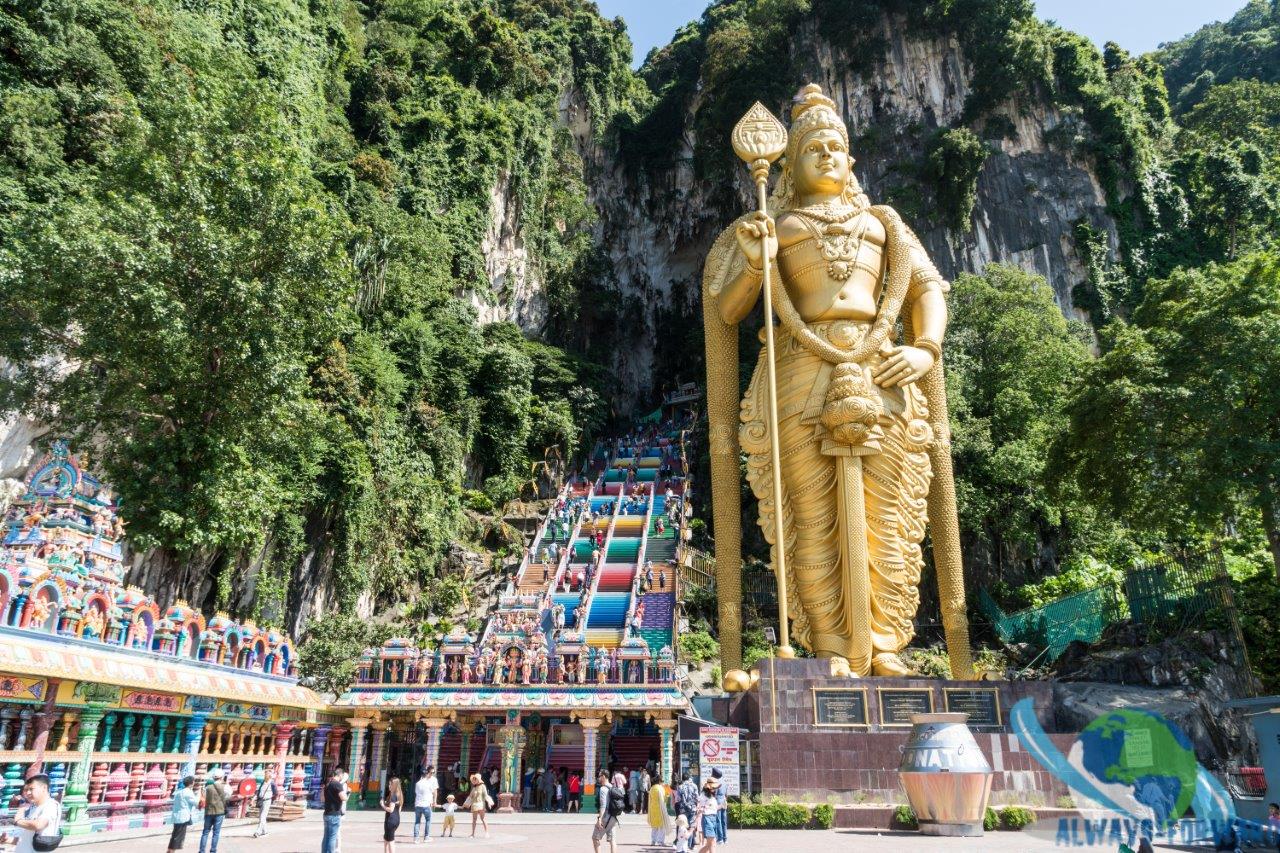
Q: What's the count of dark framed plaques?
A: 3